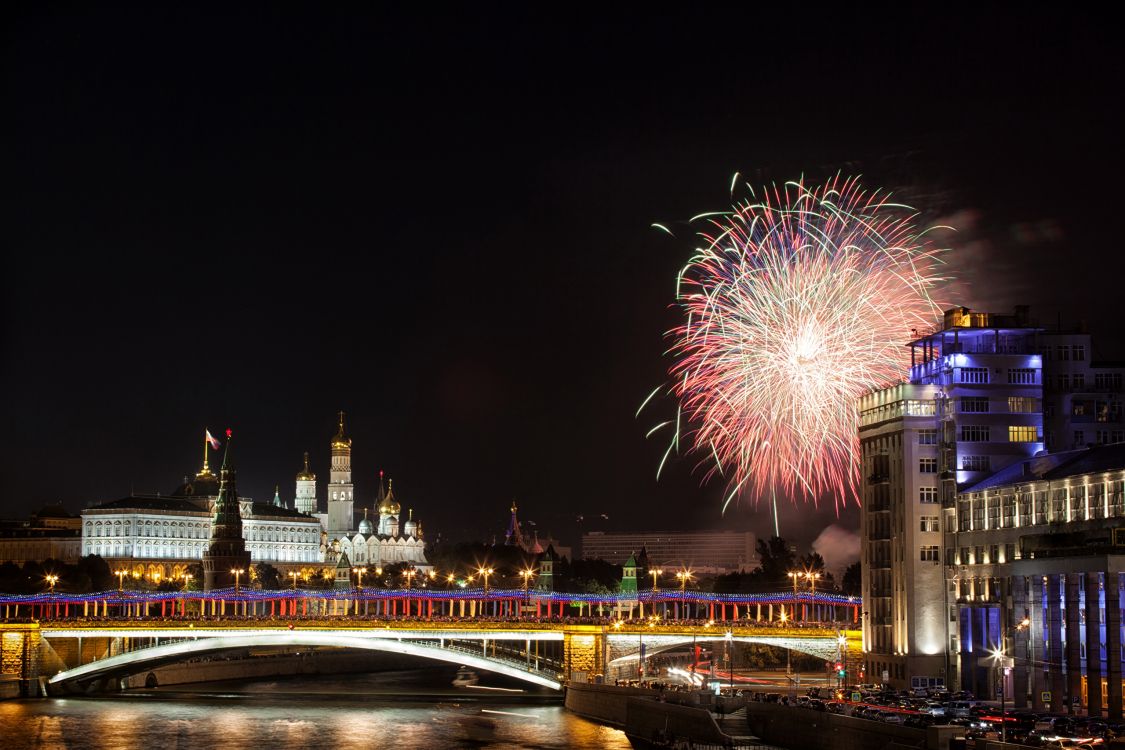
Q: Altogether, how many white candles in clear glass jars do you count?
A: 0